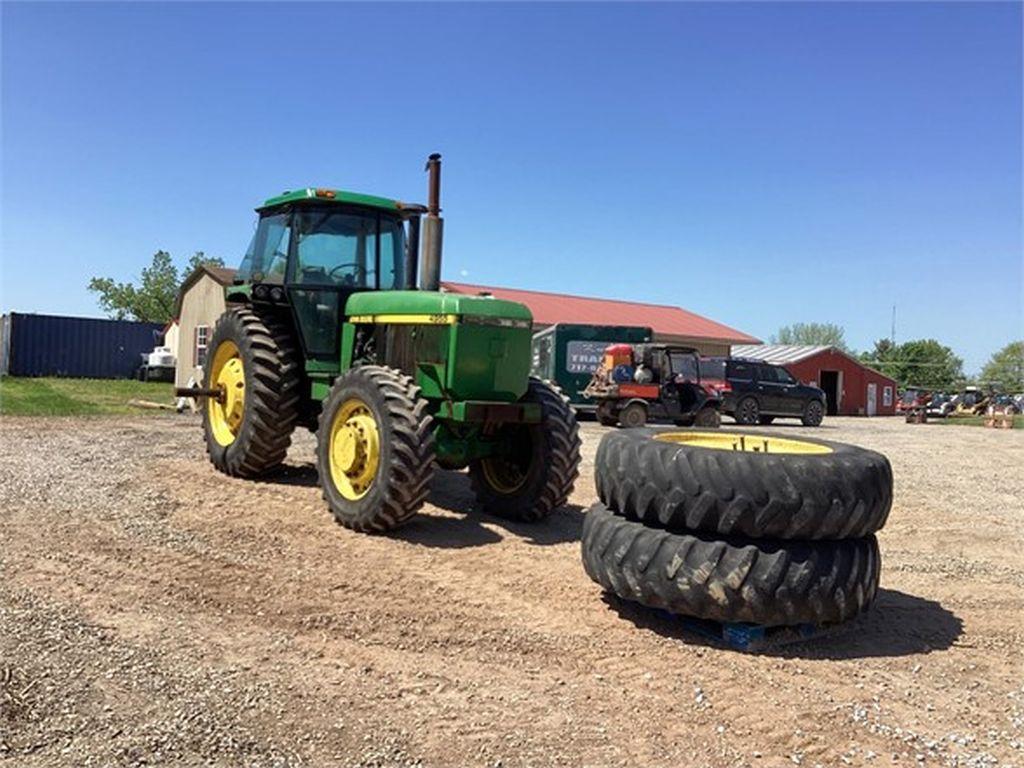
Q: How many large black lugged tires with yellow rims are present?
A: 5